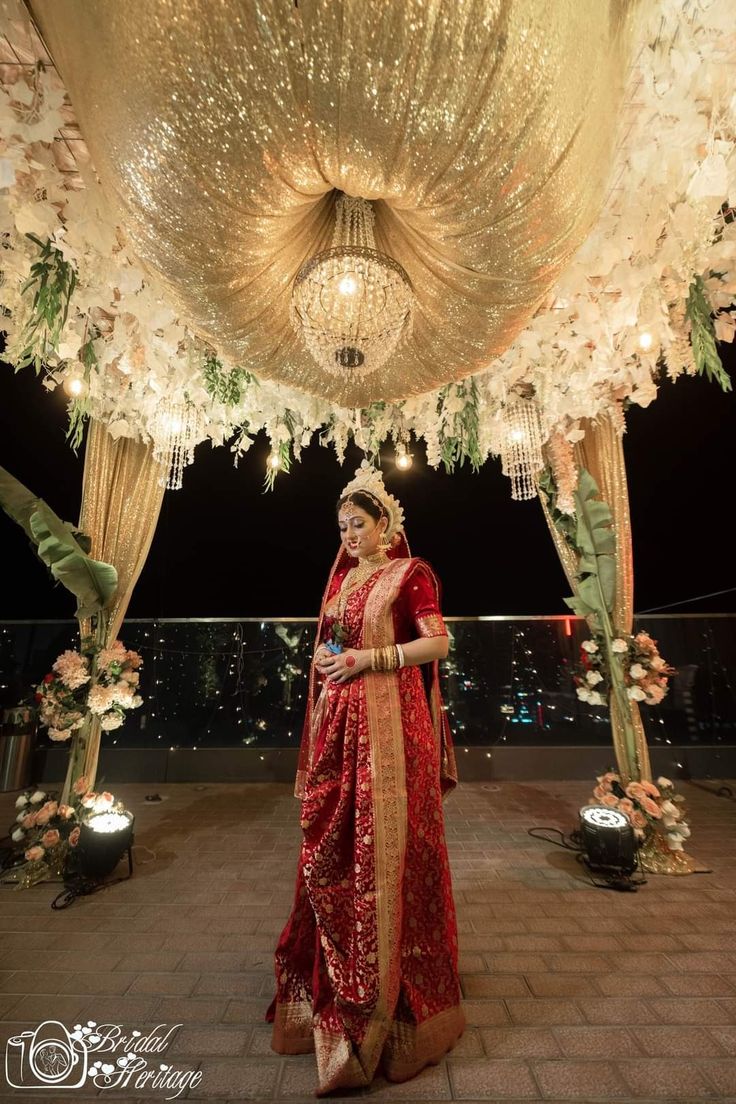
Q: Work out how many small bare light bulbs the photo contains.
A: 4